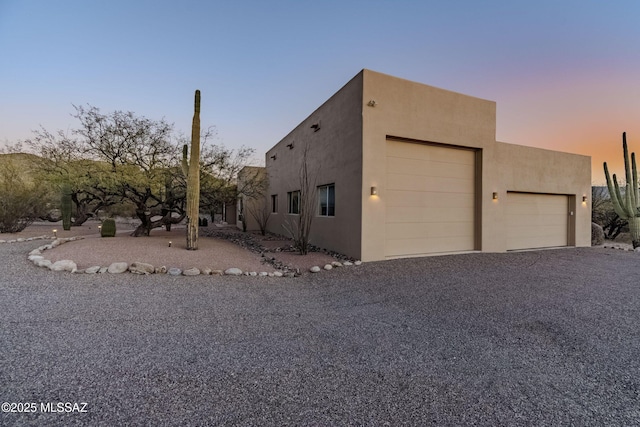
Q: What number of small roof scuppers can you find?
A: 3